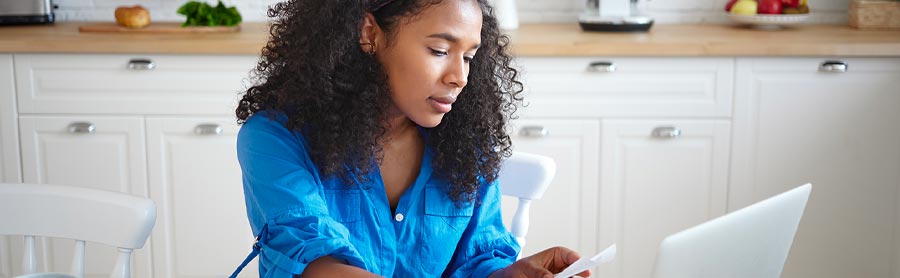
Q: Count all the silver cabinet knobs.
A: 7